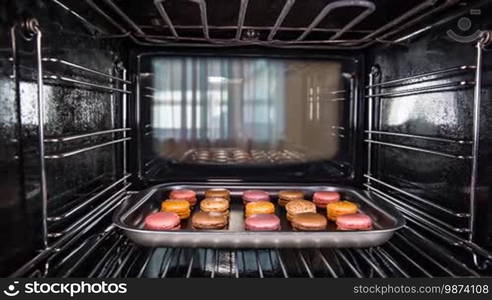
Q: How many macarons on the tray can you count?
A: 15